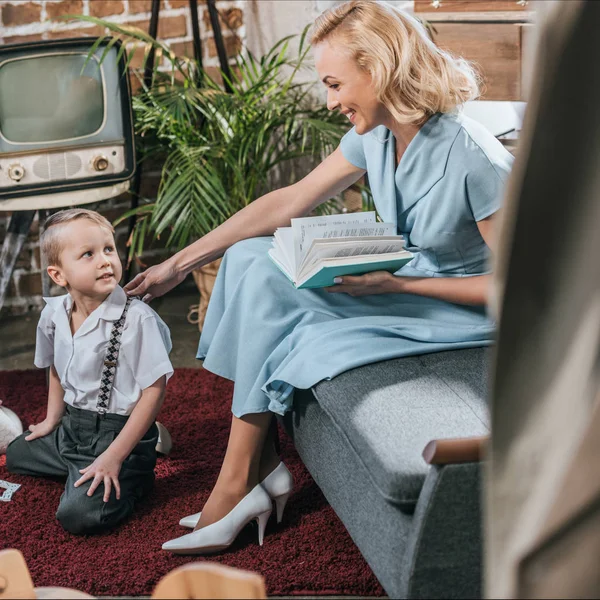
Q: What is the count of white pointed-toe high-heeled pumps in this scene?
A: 2